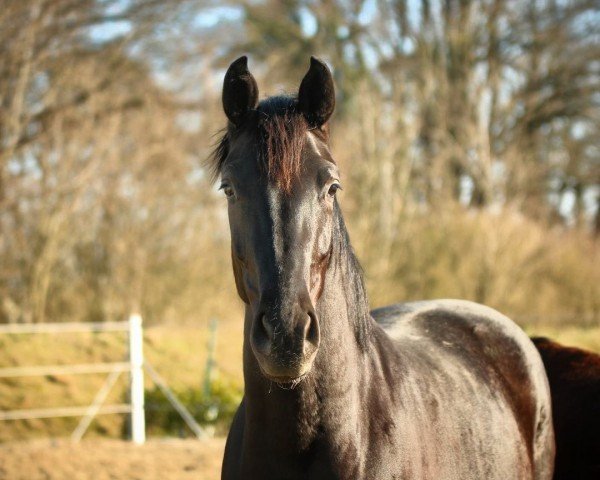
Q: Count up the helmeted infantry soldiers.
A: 0